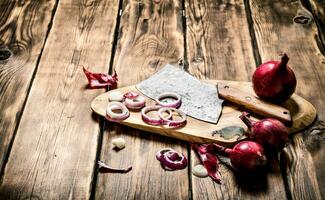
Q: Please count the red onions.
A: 3